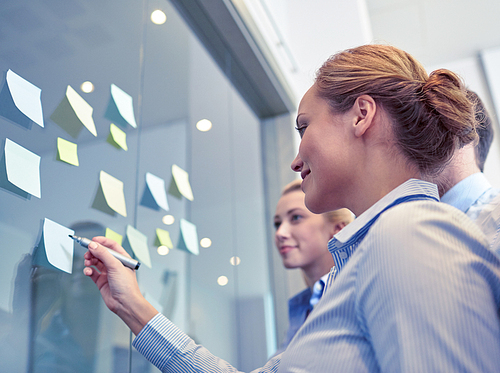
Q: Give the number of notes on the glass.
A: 14